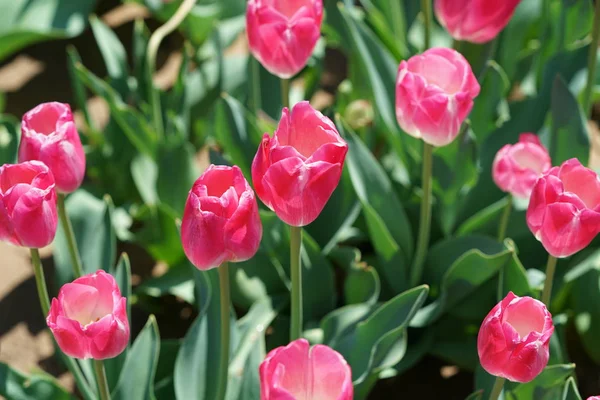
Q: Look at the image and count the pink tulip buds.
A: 12